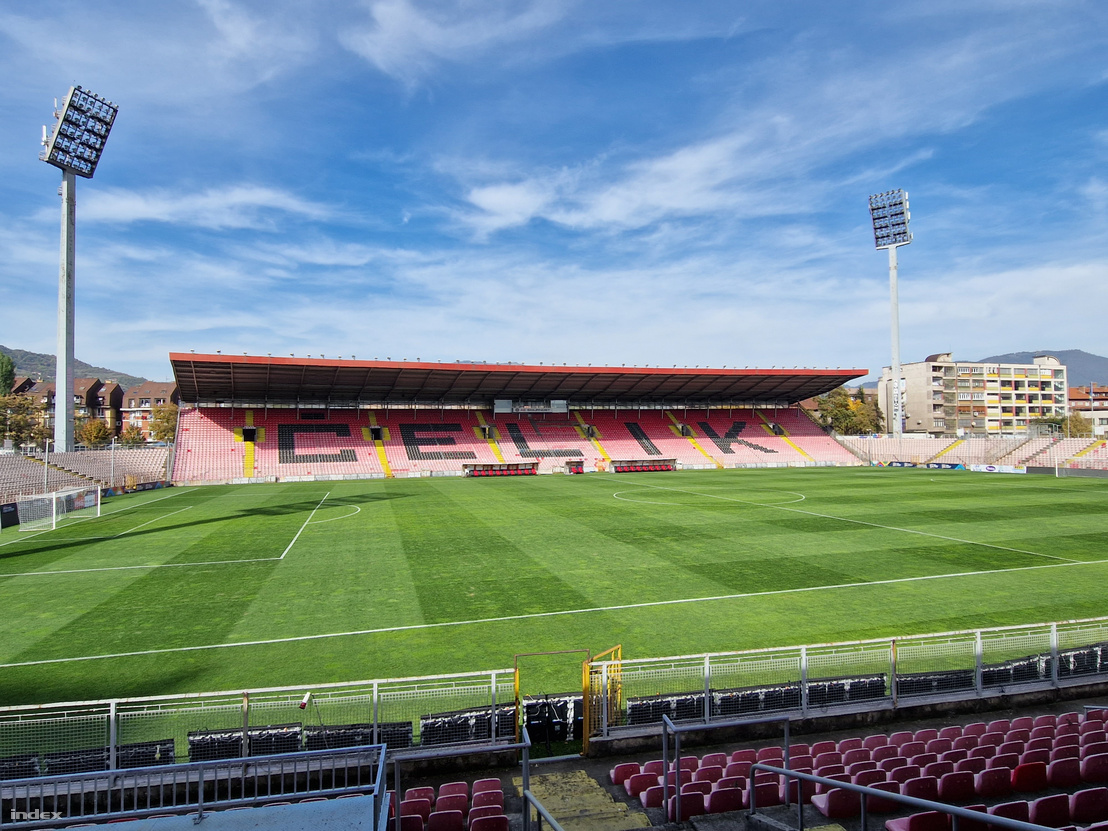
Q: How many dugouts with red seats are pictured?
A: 3